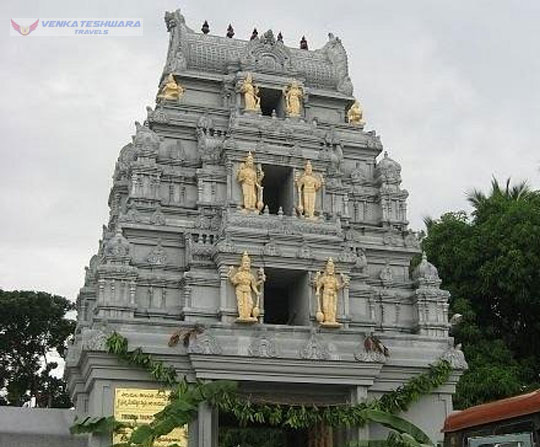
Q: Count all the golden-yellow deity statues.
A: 8